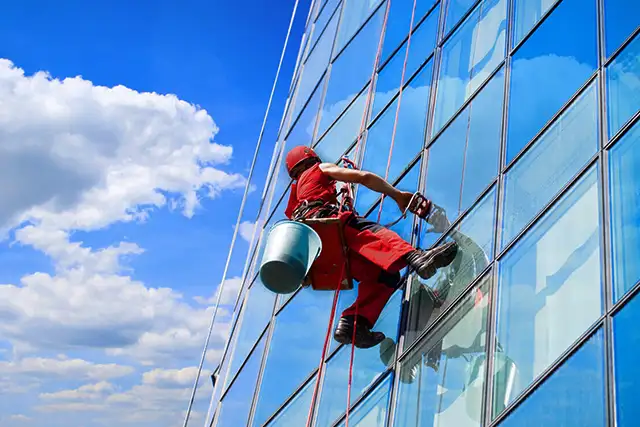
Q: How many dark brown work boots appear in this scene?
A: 2